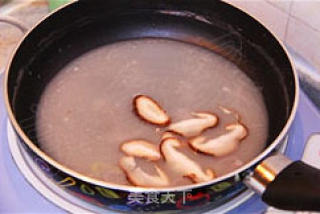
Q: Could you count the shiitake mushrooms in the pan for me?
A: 6